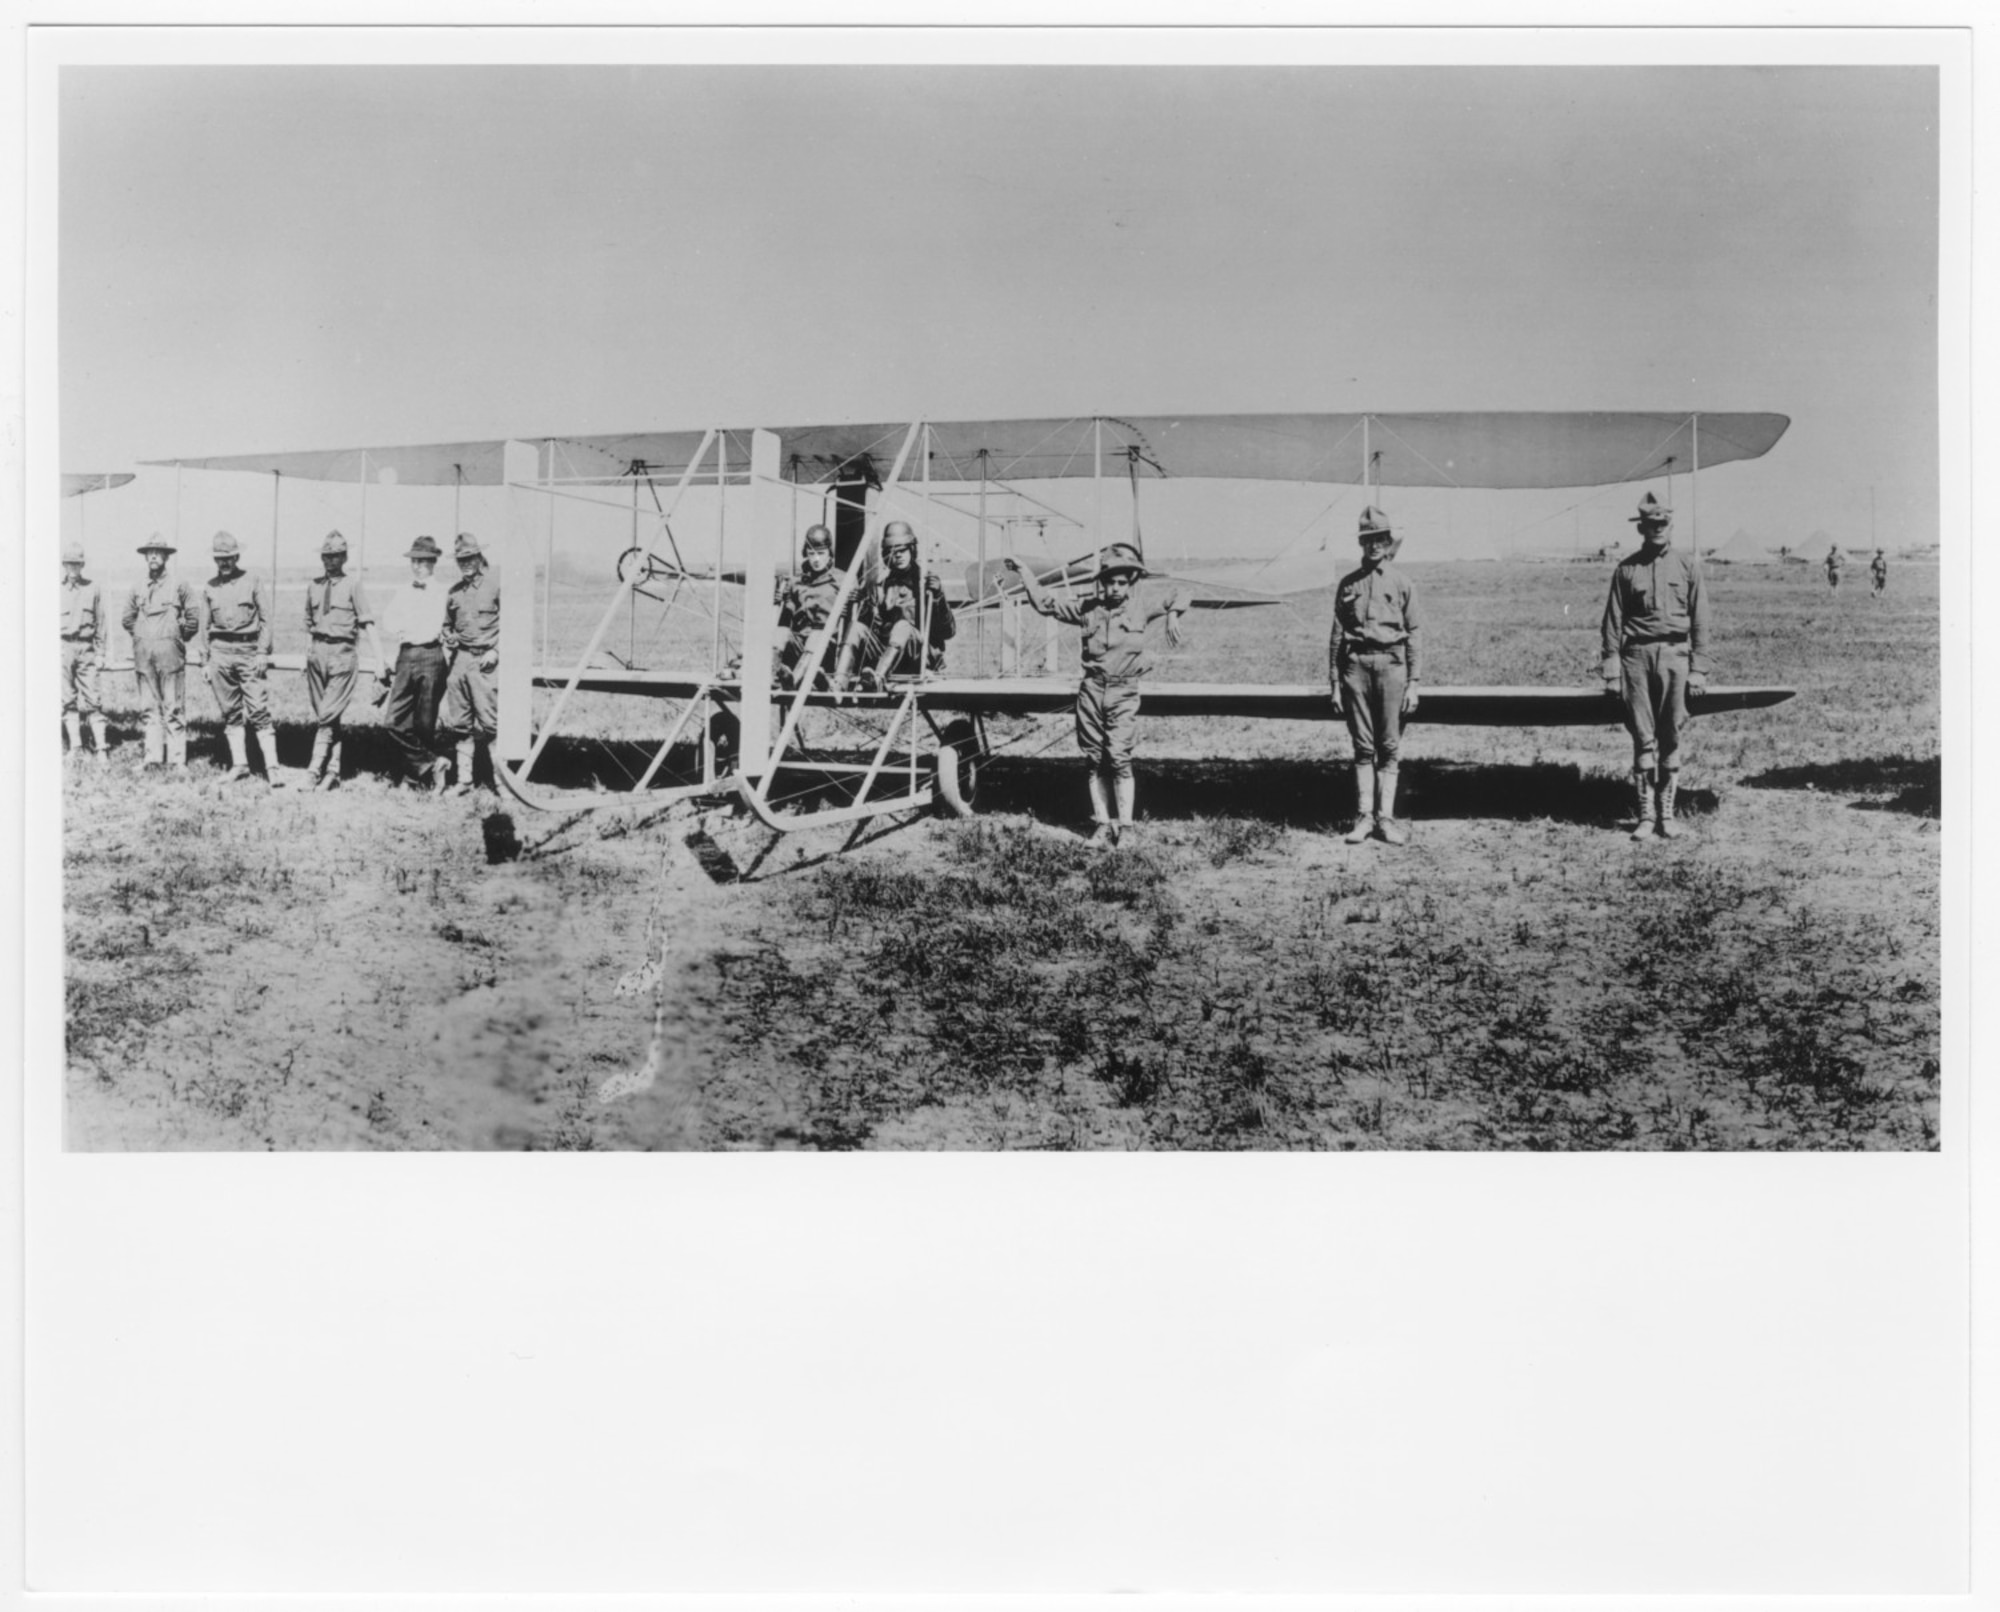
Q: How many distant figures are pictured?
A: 2